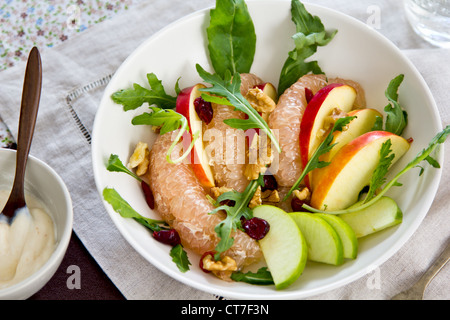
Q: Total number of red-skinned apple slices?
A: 5